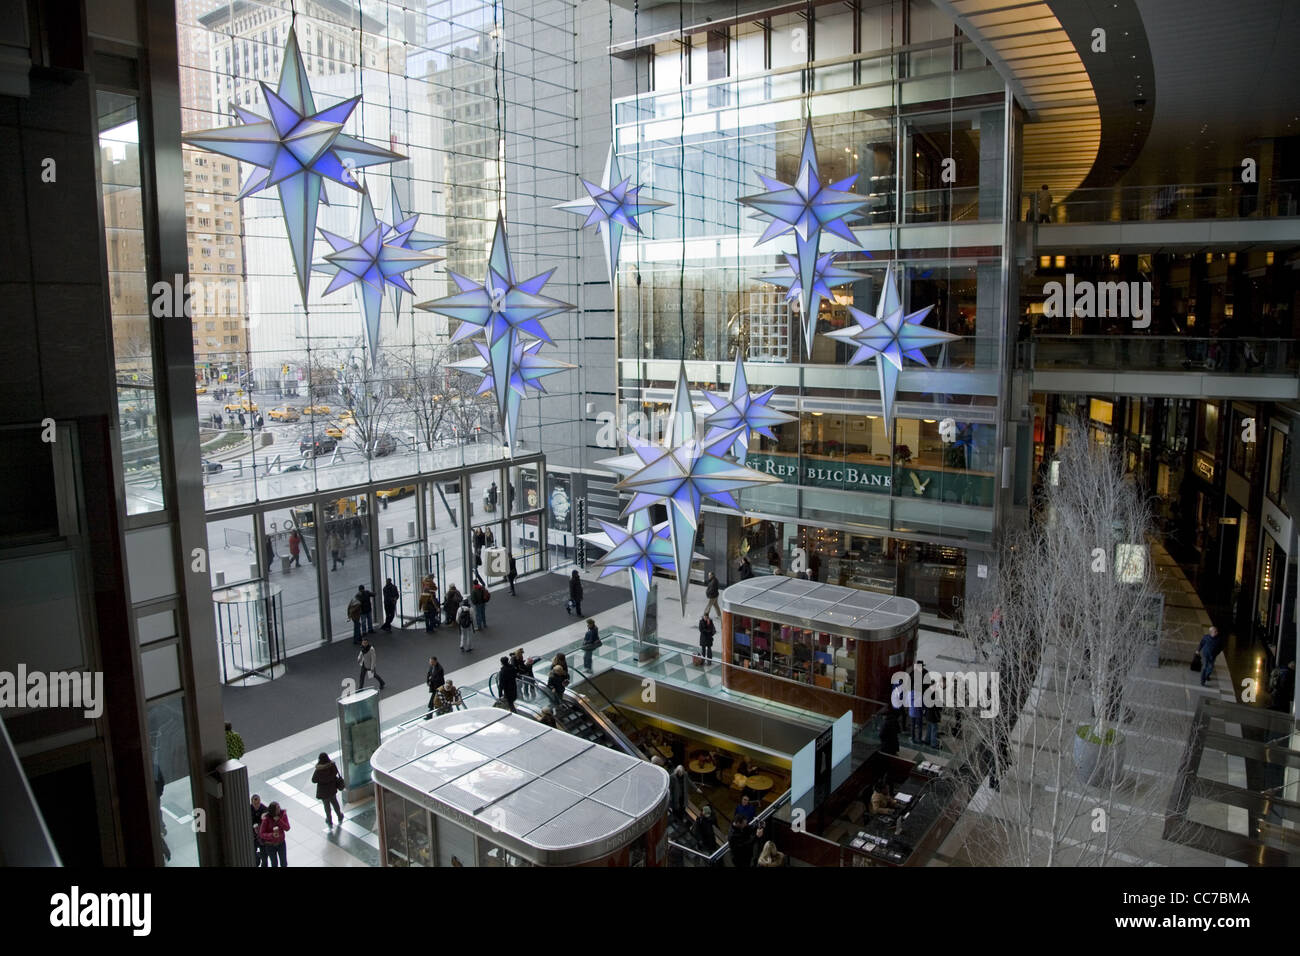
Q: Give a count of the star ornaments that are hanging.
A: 12